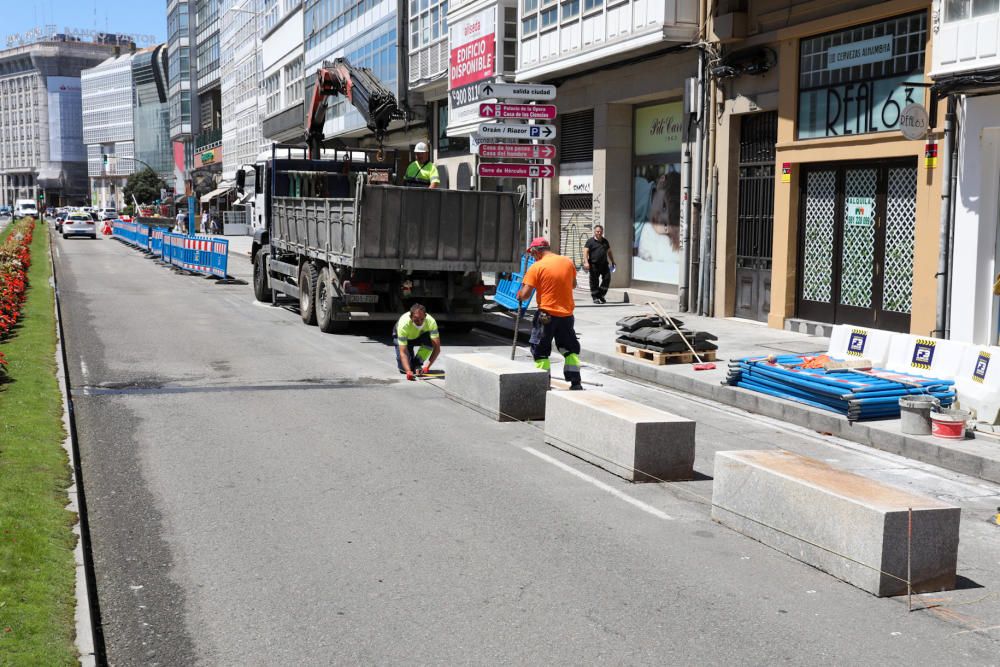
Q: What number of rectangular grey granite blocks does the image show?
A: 3